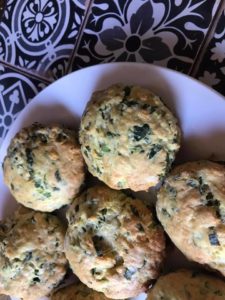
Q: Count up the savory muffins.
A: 7